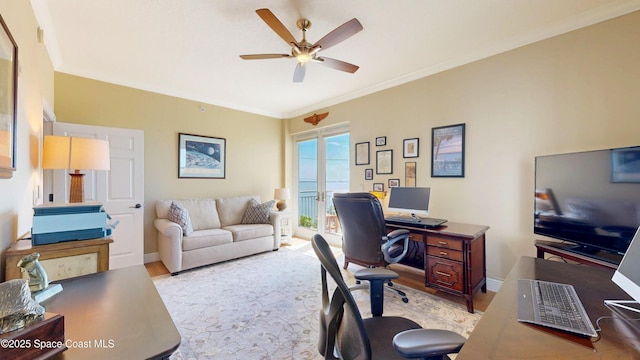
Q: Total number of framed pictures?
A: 11